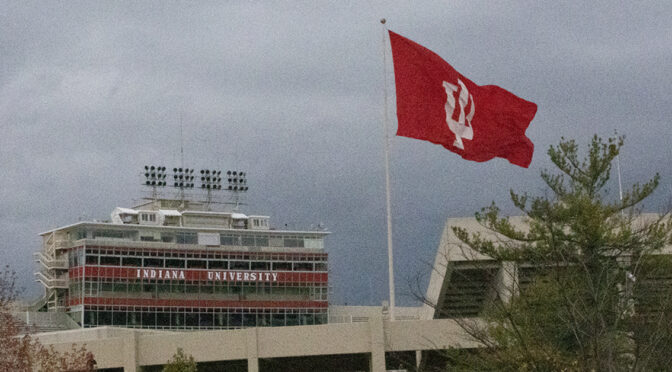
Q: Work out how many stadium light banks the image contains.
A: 4